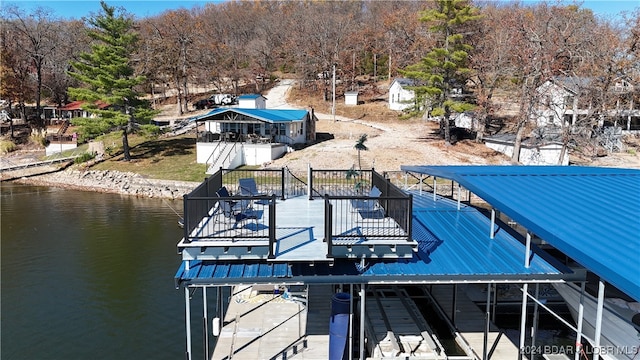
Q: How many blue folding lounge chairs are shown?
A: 3